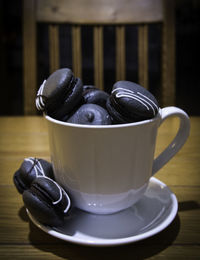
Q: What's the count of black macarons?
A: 6